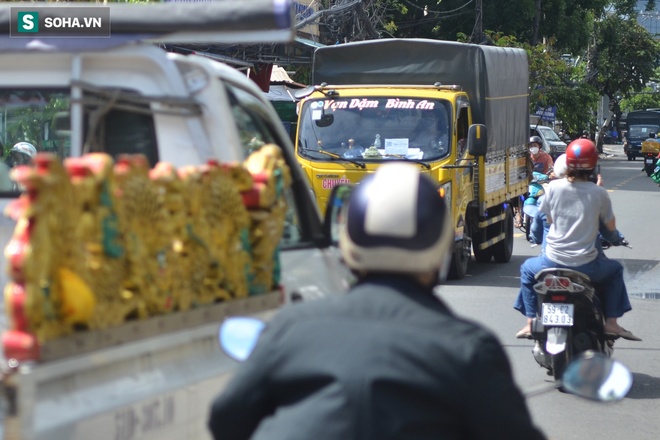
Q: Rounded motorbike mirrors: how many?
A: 2